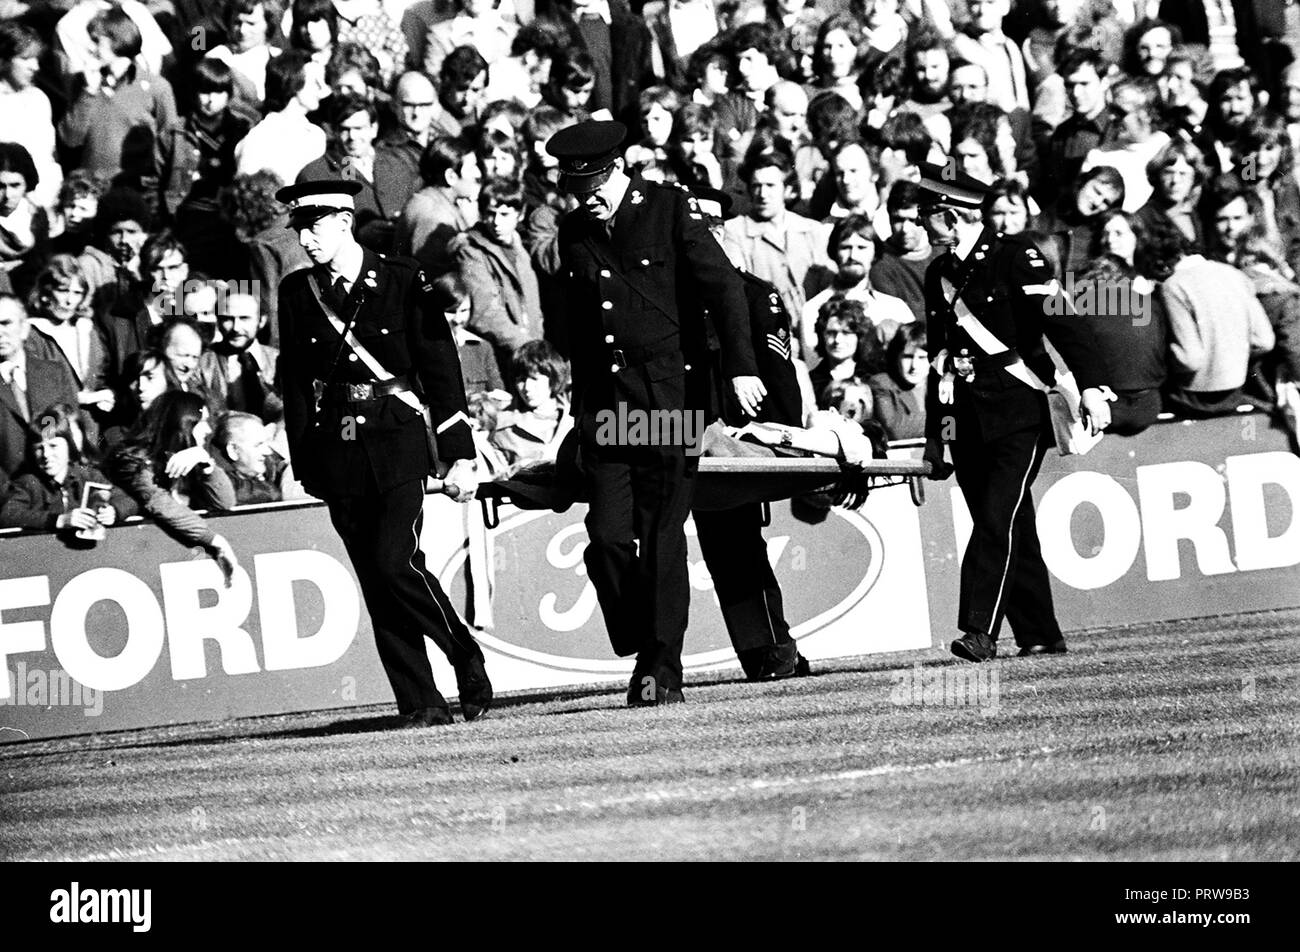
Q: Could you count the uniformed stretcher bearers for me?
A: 4